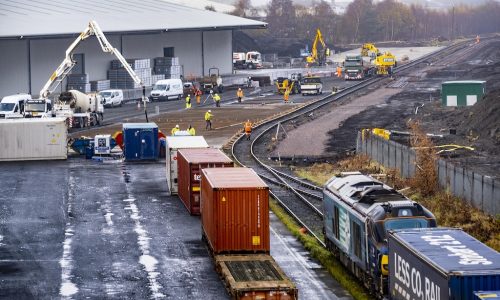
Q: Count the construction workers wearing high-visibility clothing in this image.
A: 10